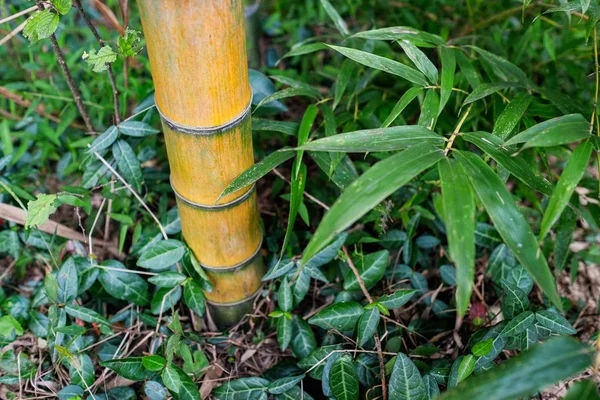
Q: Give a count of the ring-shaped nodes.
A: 4